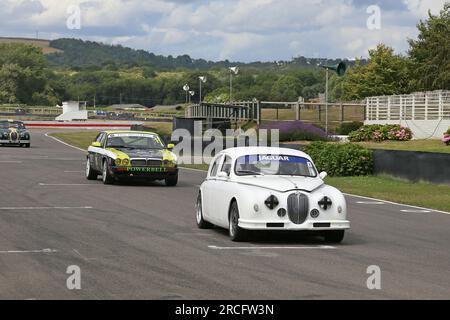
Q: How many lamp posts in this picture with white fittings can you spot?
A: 4